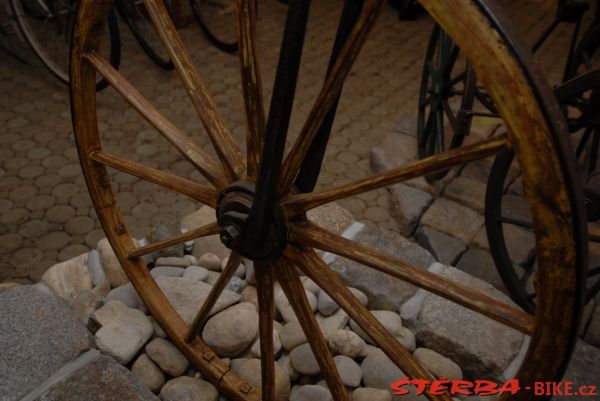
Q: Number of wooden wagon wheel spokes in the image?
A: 12